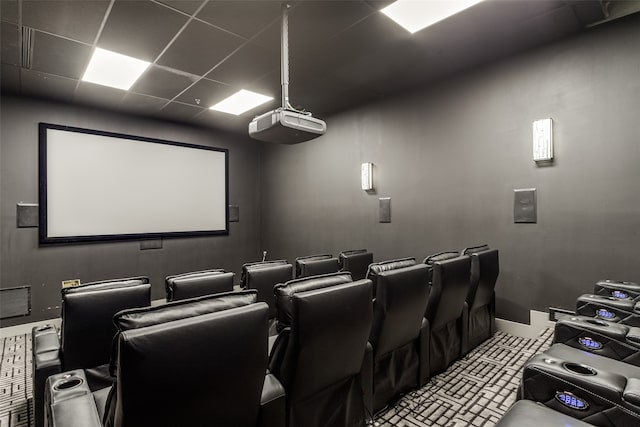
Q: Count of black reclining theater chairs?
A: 14